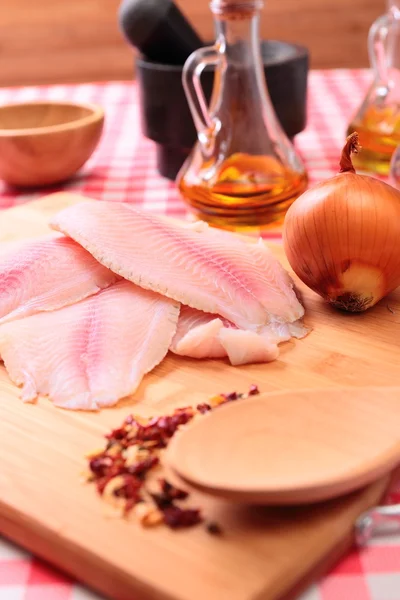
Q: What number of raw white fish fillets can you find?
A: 4